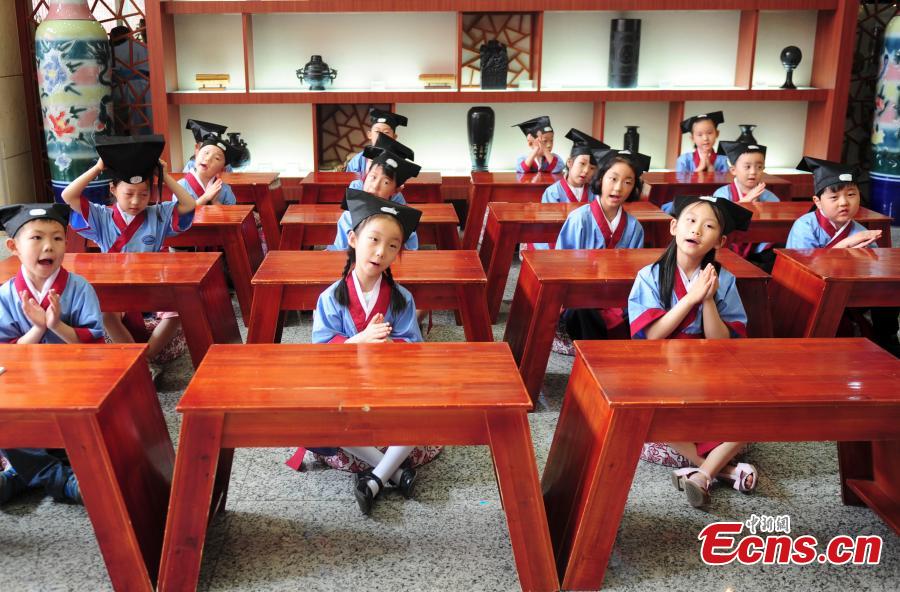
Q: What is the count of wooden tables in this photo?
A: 15